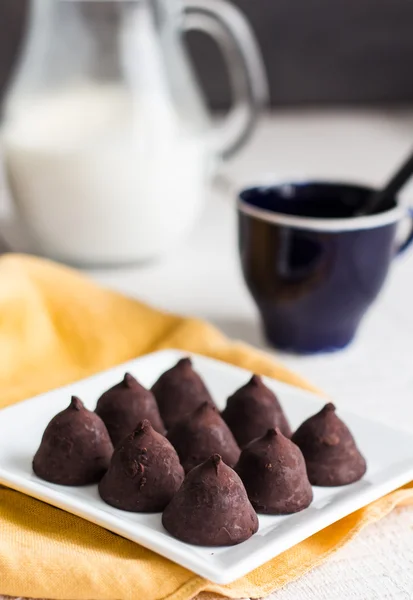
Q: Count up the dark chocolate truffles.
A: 9